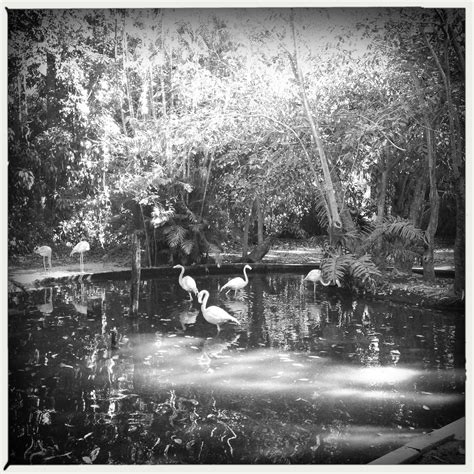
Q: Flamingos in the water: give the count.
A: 4